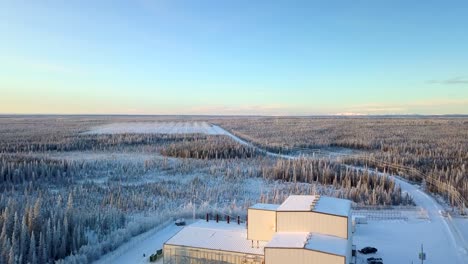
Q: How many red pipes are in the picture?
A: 4